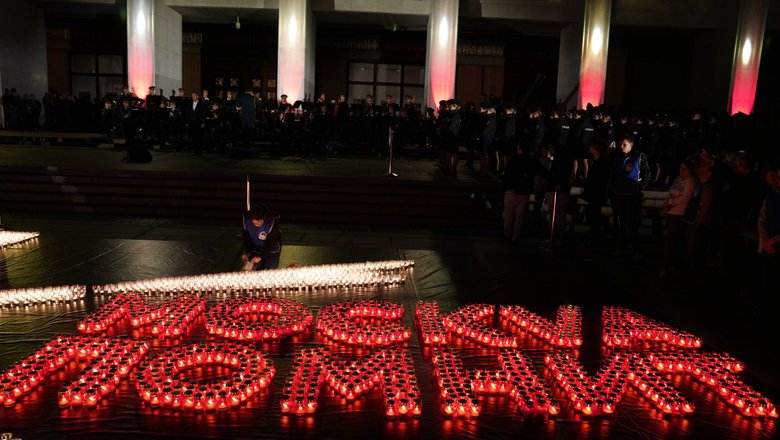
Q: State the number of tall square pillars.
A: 5